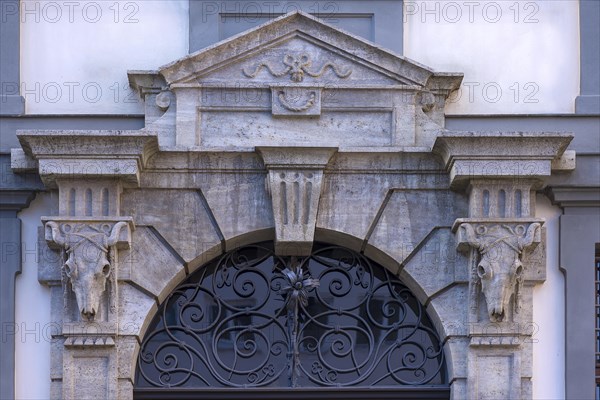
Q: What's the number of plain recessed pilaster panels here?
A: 2